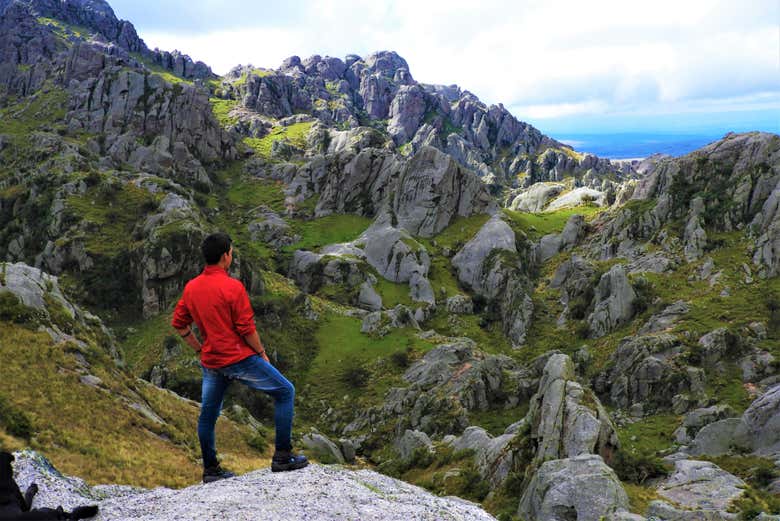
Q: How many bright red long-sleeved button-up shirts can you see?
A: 1